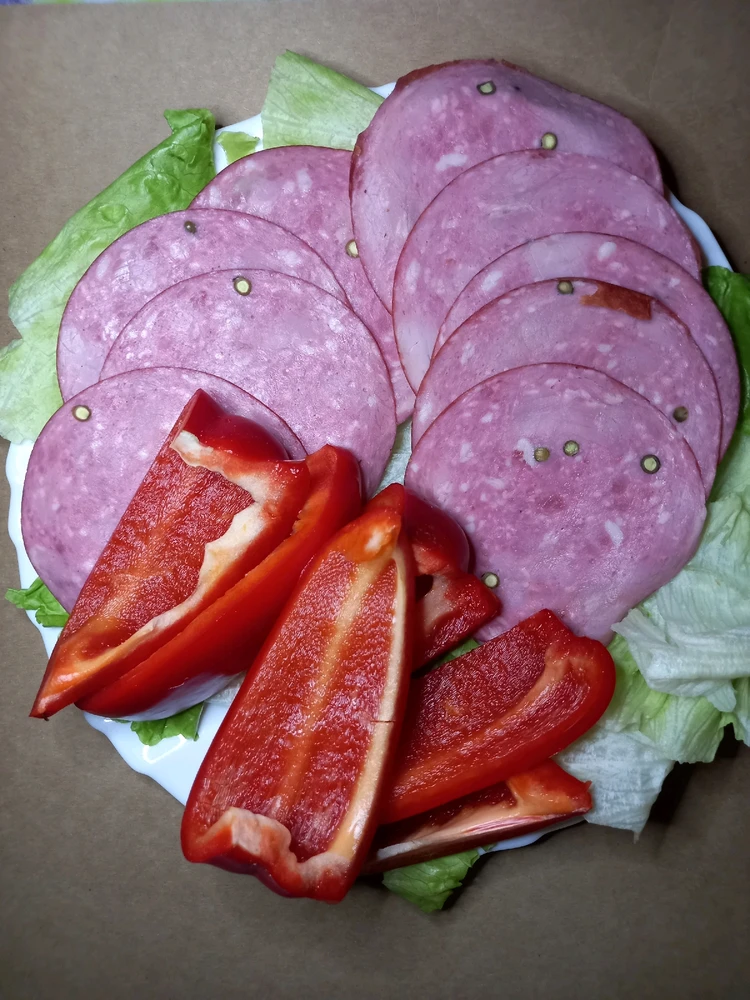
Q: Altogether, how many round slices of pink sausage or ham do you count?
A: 9